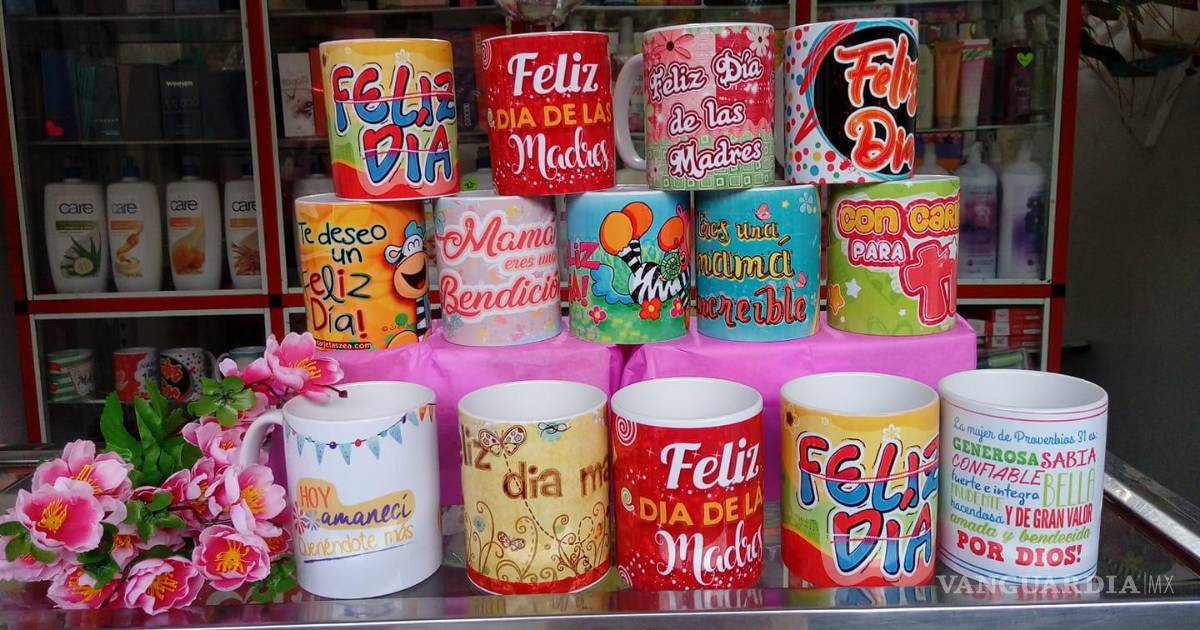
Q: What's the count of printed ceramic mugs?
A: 14